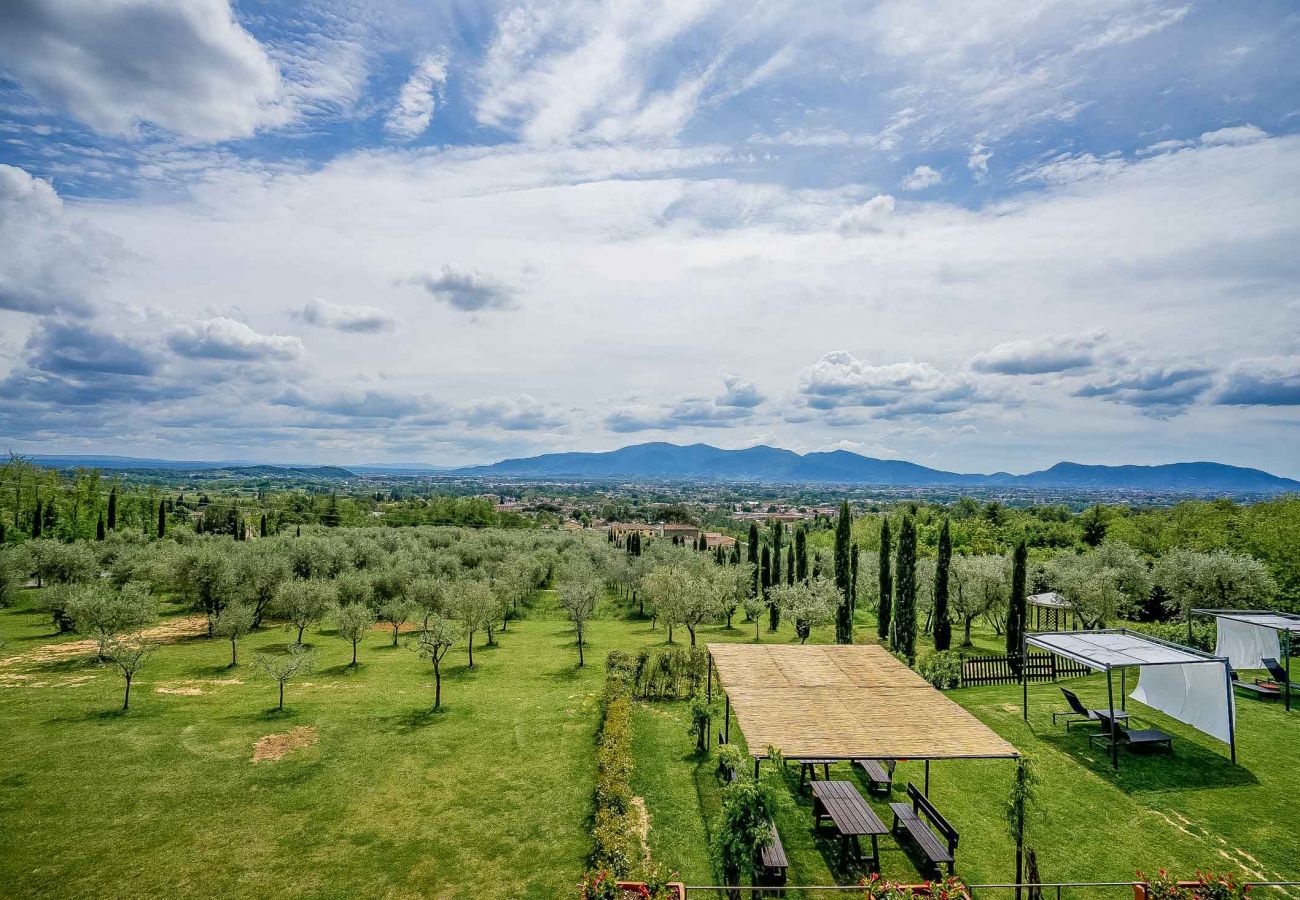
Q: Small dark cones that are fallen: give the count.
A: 0